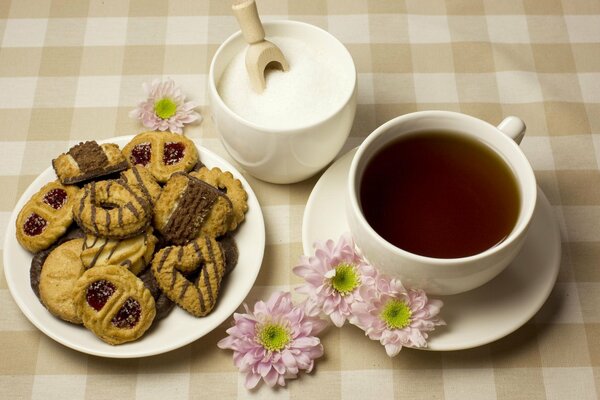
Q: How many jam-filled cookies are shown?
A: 3